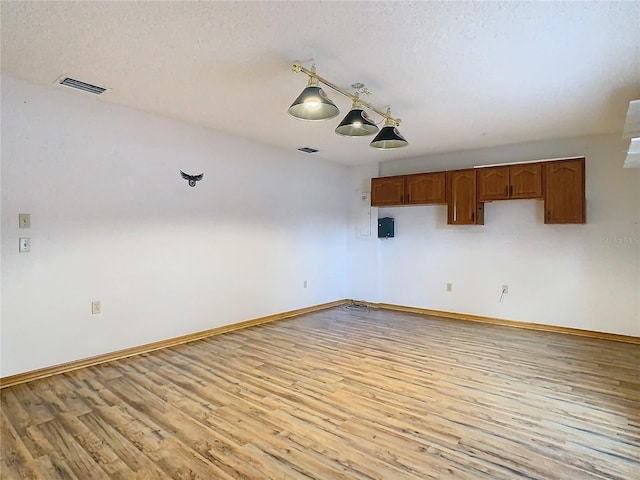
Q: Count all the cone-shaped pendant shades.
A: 3